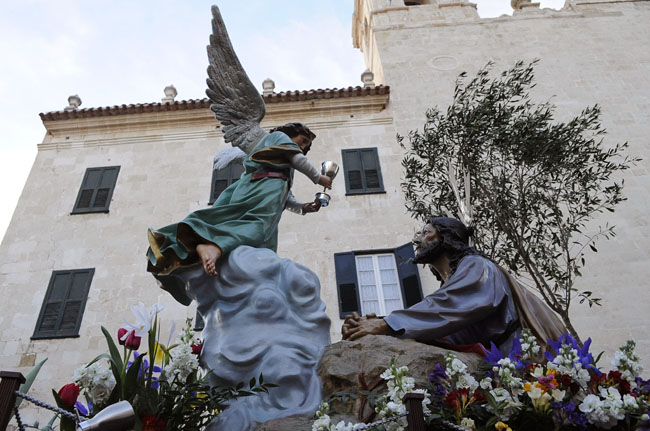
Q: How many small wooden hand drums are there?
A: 0